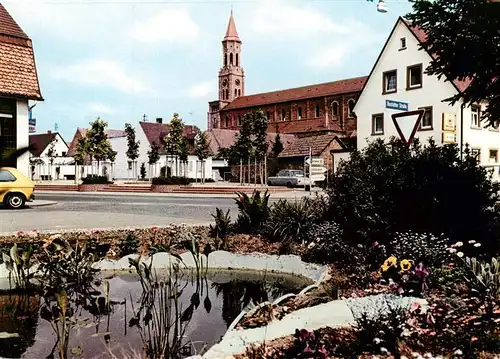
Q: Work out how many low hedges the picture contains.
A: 2